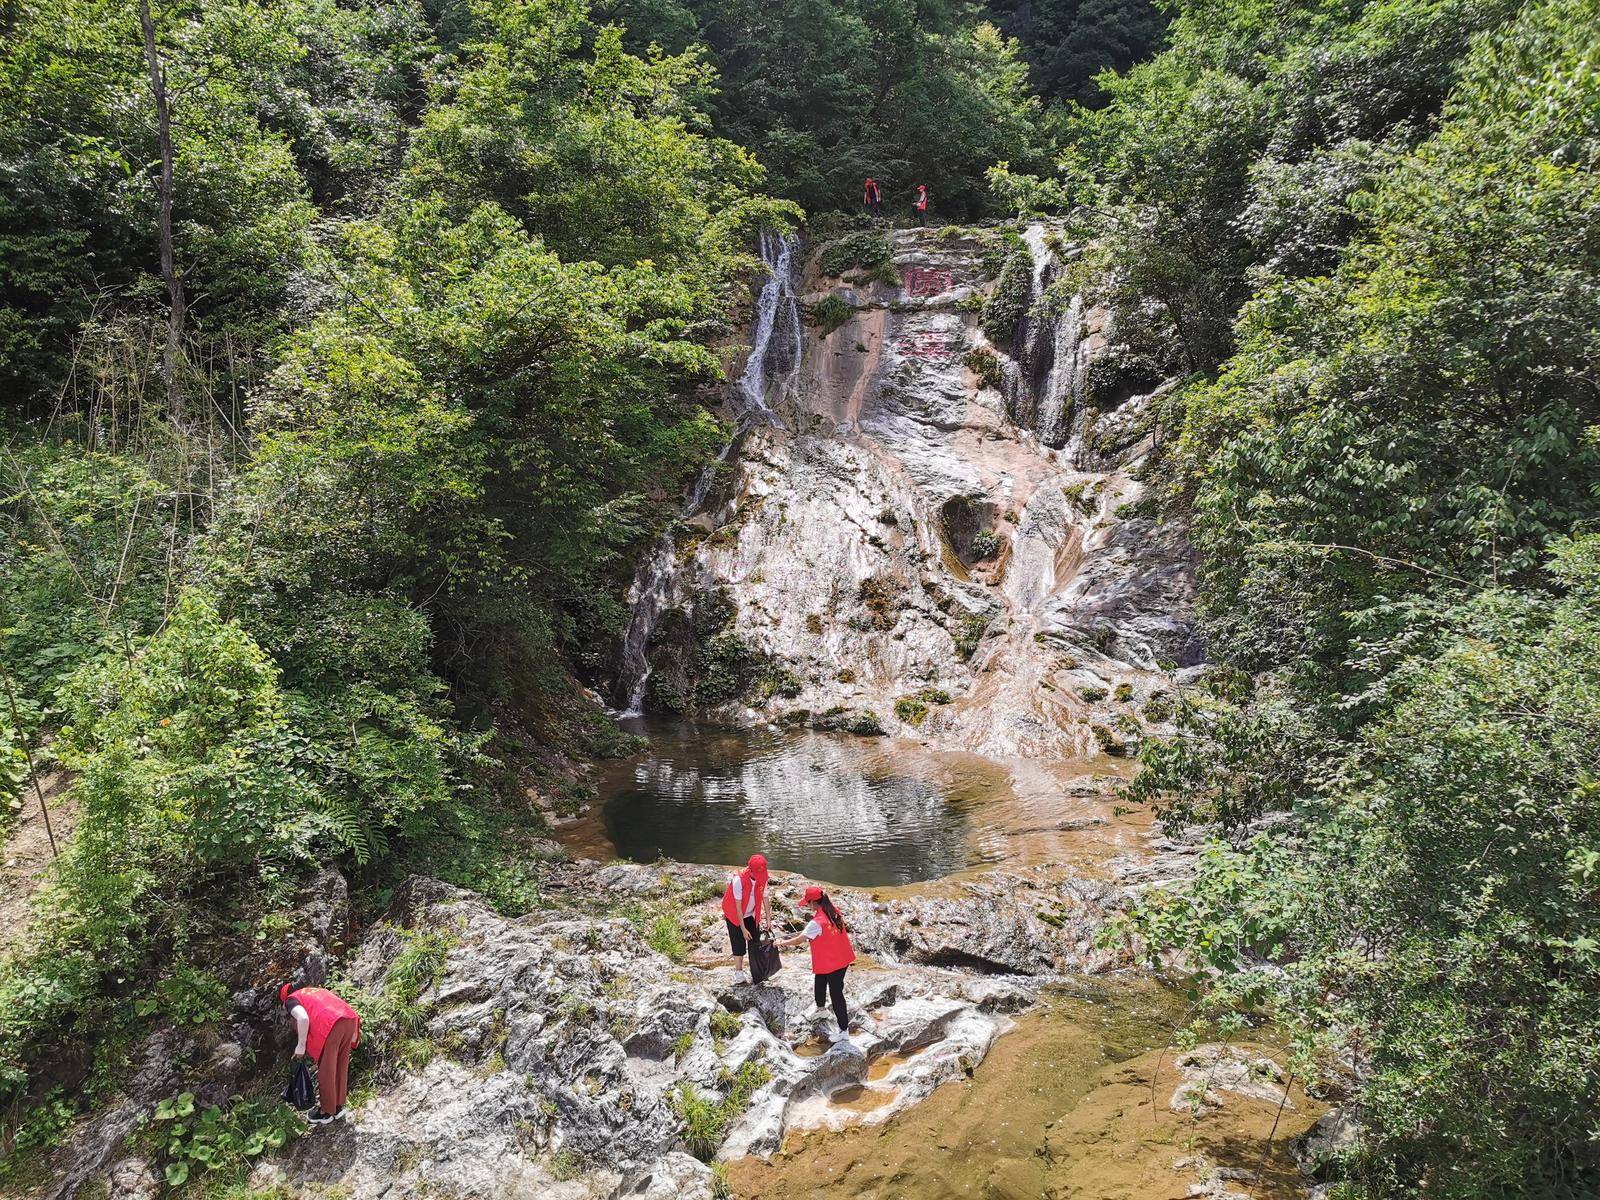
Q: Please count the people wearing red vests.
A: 5